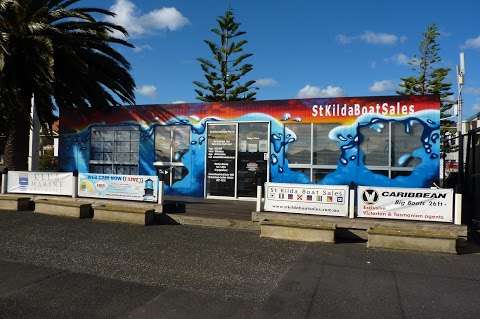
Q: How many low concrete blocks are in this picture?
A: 5